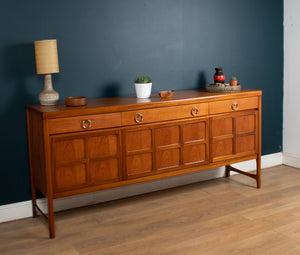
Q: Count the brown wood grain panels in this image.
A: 14